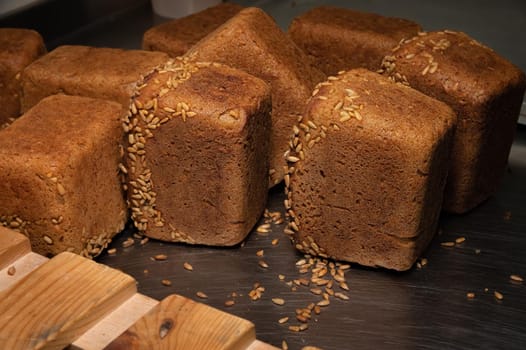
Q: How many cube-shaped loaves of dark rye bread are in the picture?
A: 9